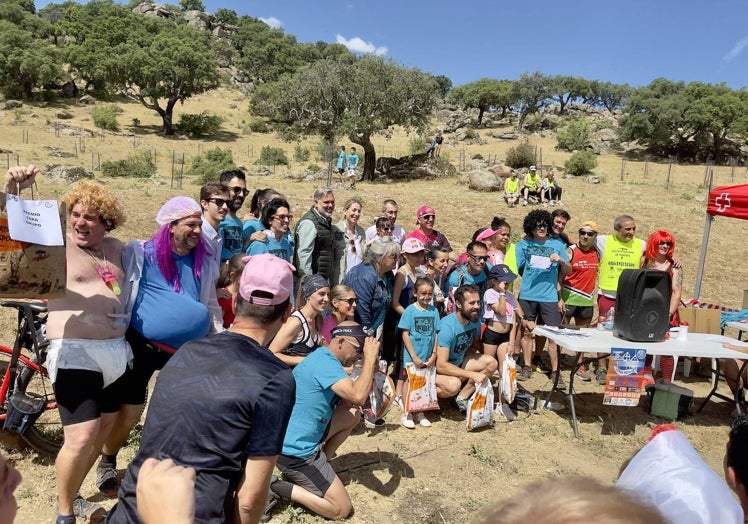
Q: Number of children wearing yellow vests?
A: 3